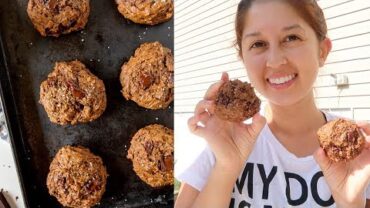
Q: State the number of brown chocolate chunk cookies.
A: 8